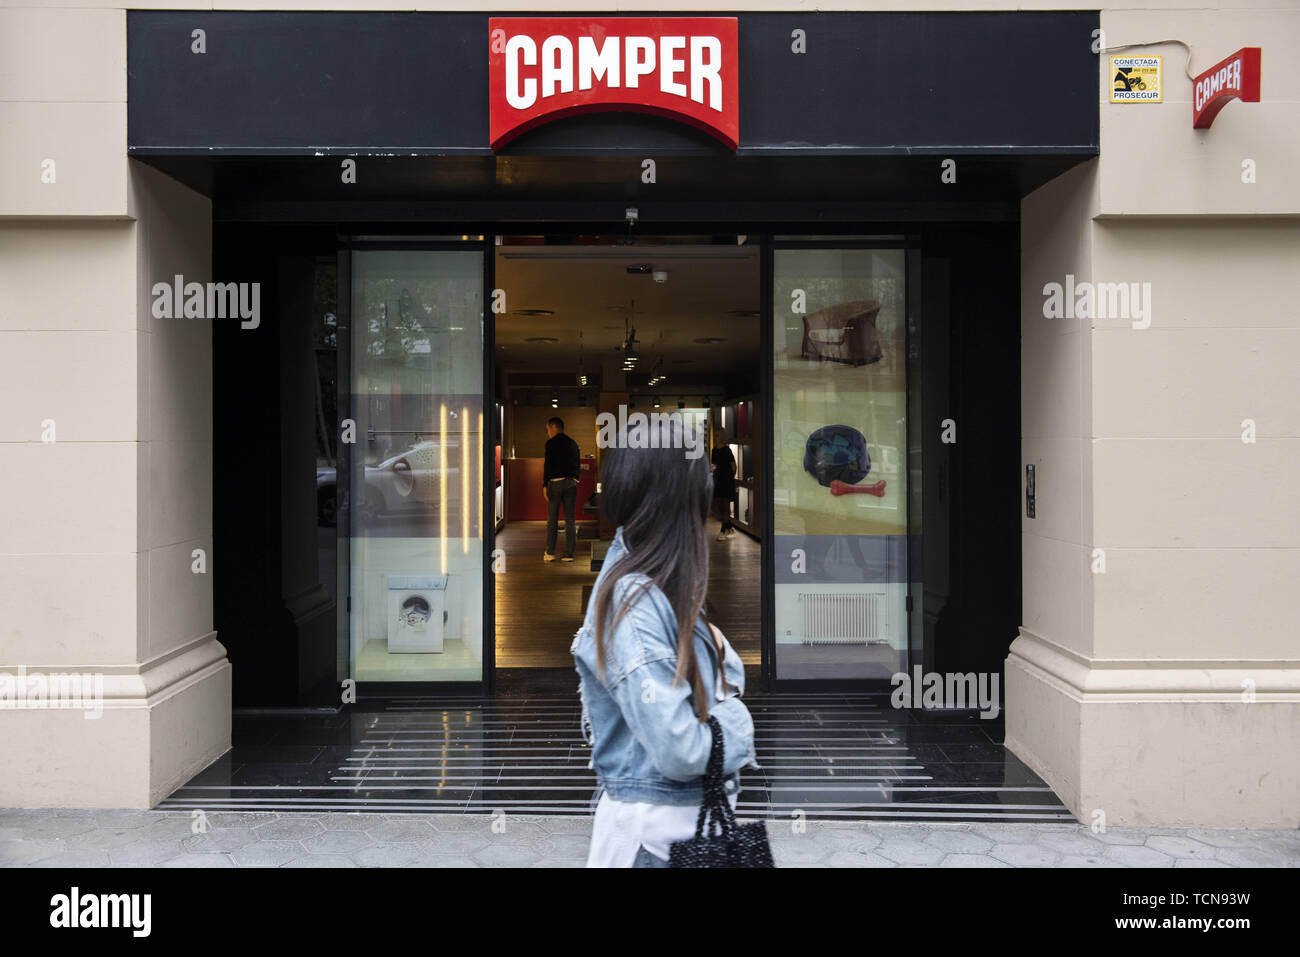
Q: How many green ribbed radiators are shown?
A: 0